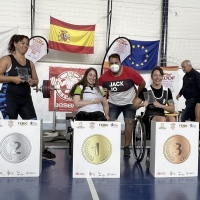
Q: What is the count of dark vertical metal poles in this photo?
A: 3